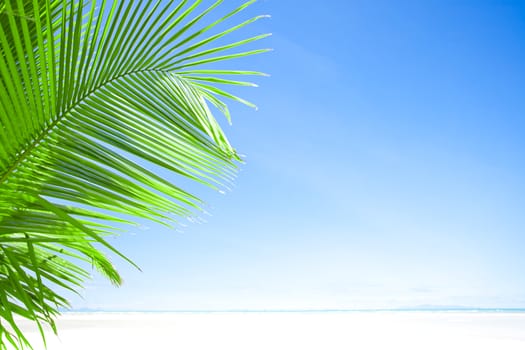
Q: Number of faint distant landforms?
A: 2